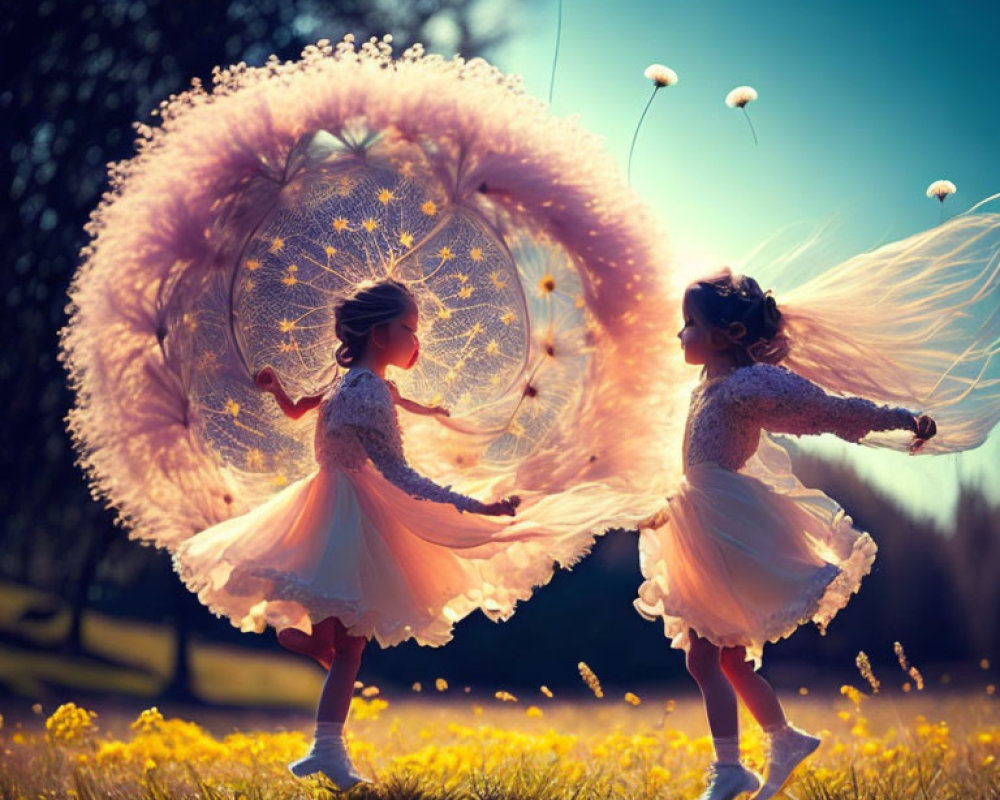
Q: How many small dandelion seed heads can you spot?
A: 3